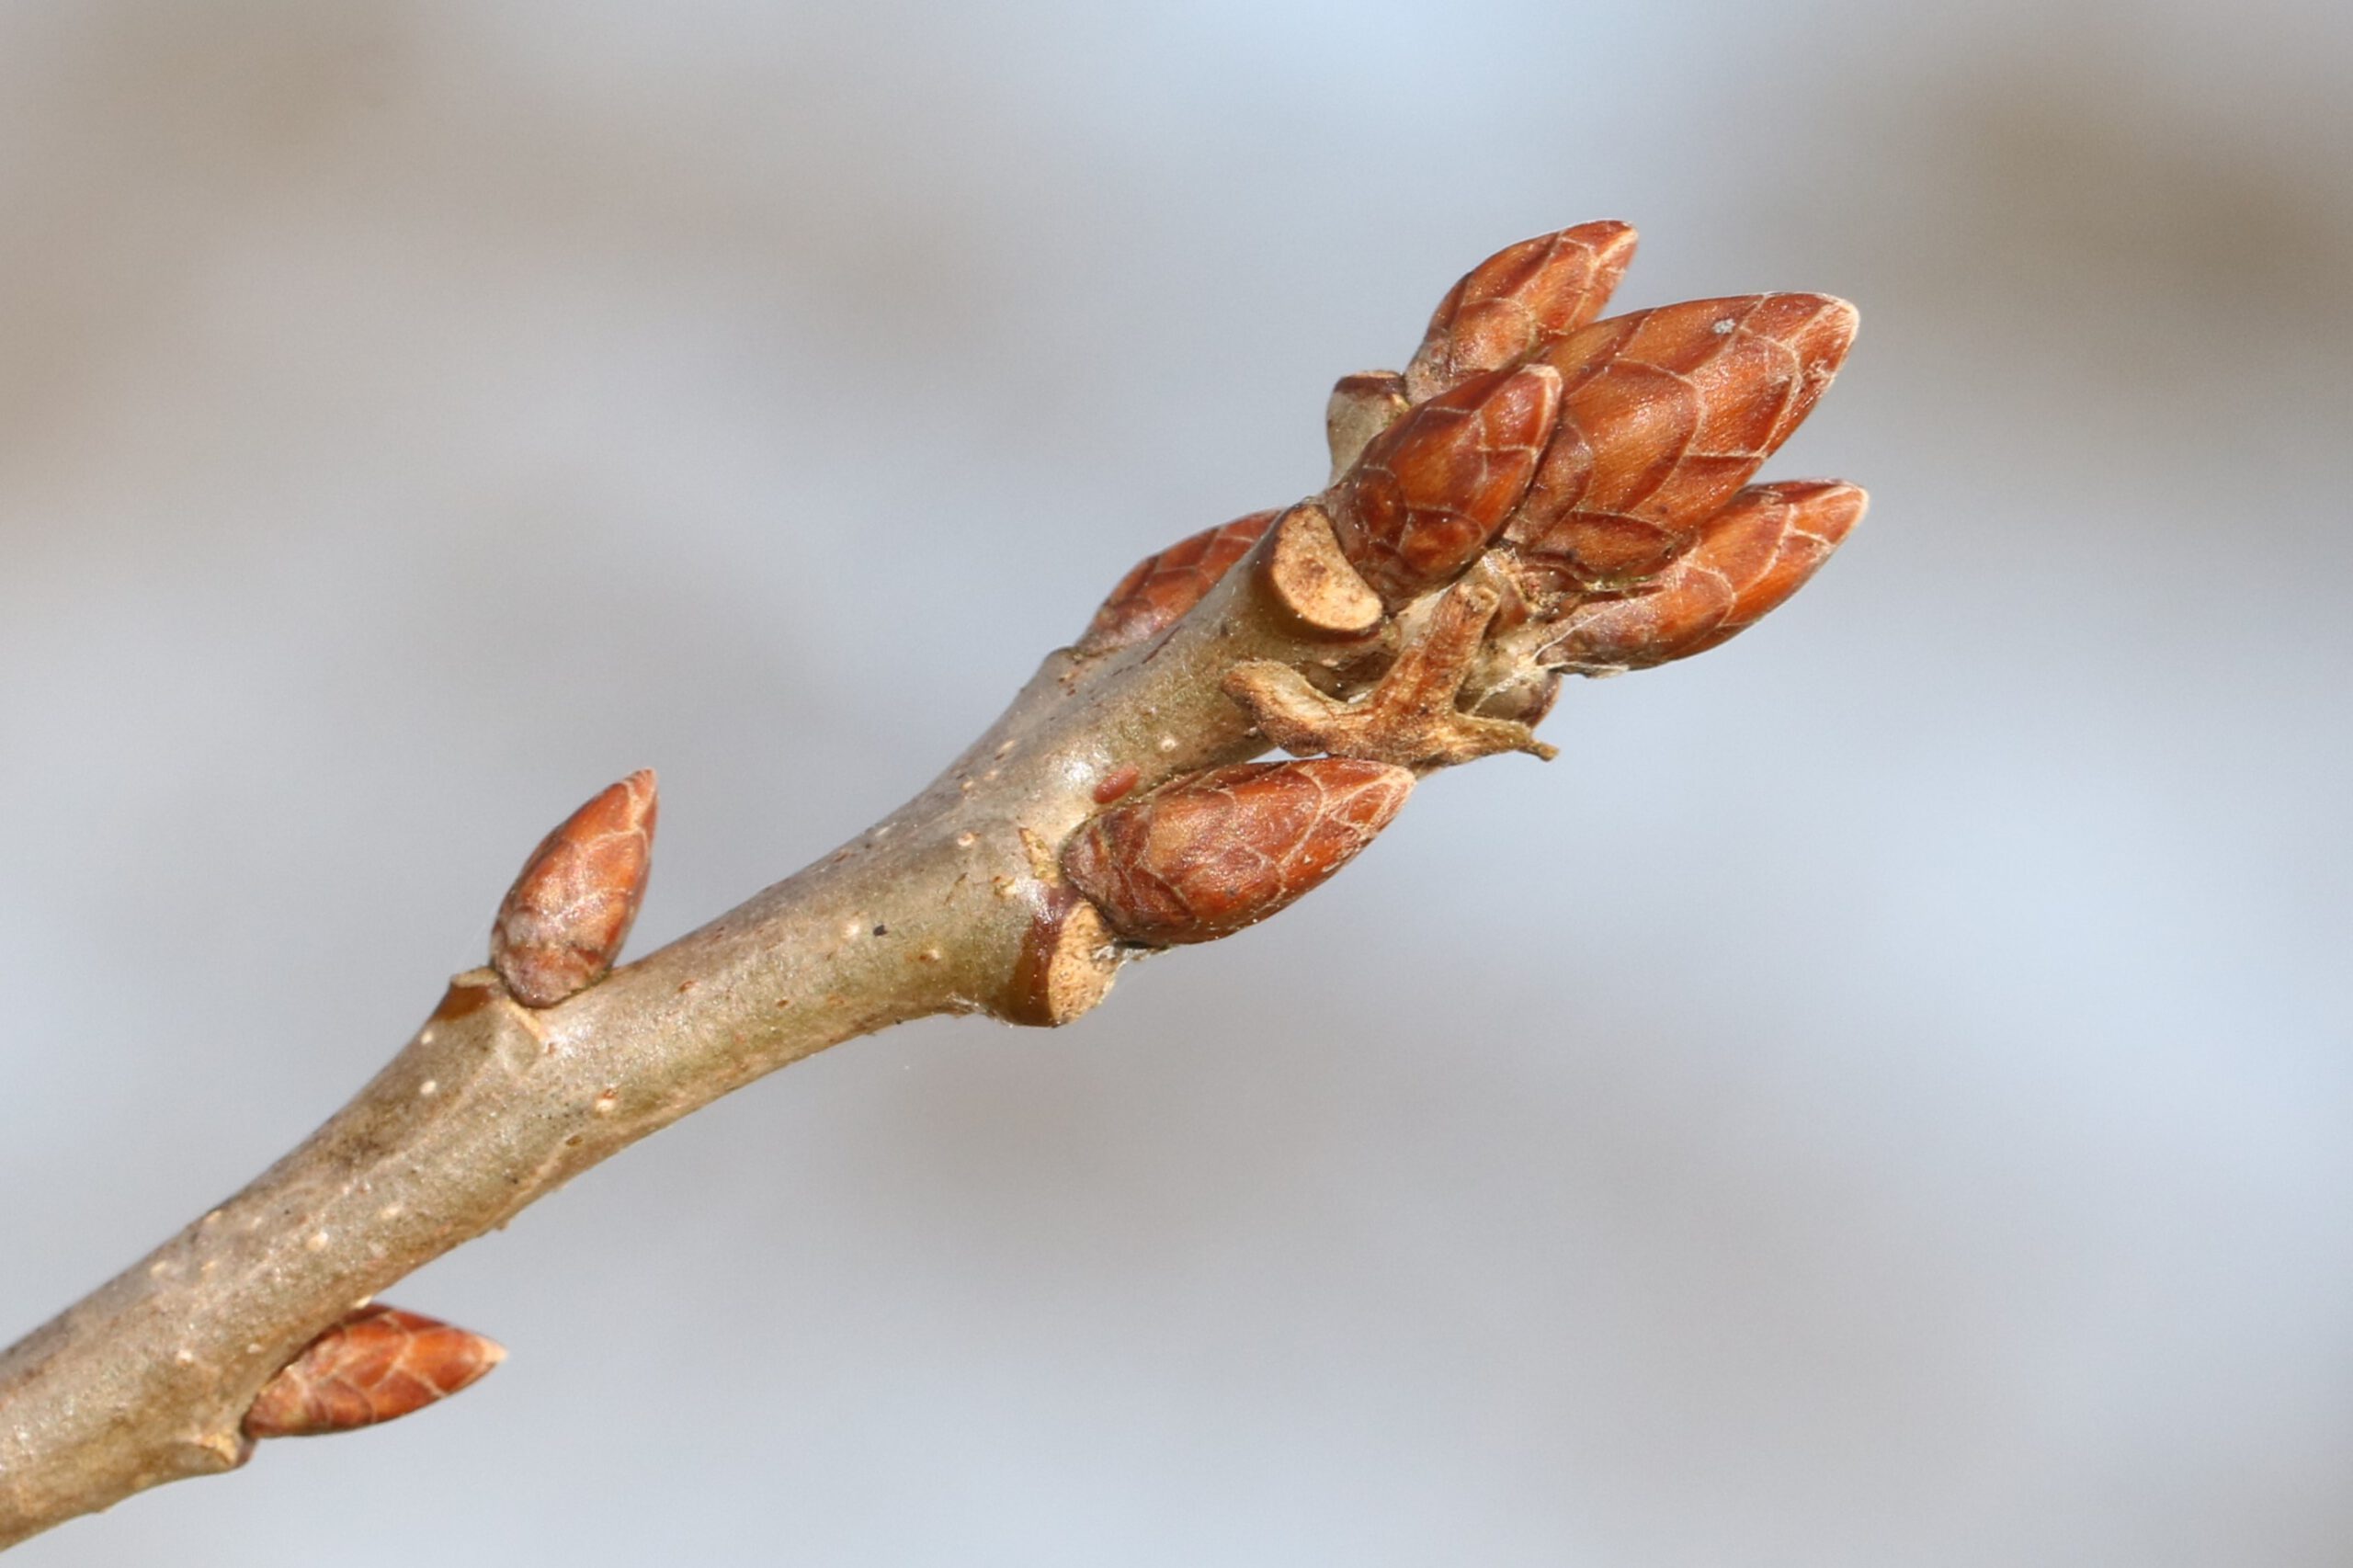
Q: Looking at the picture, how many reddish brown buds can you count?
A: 8